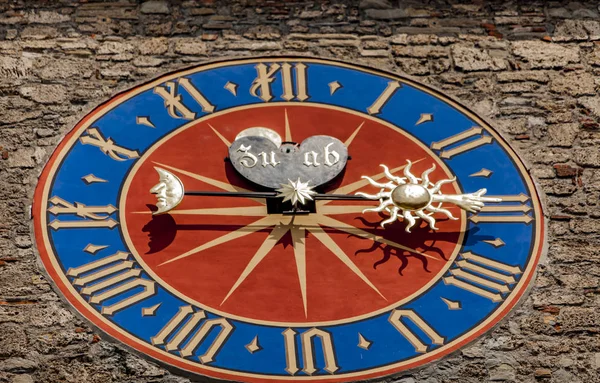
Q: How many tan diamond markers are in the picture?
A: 12